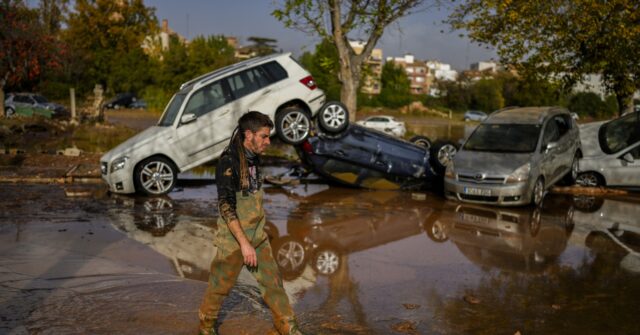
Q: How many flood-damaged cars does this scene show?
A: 4